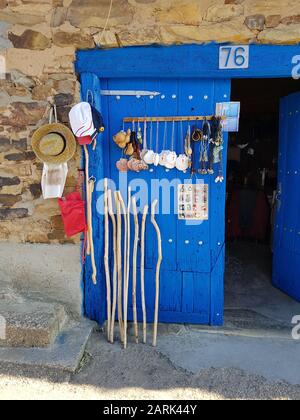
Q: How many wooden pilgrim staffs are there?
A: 10